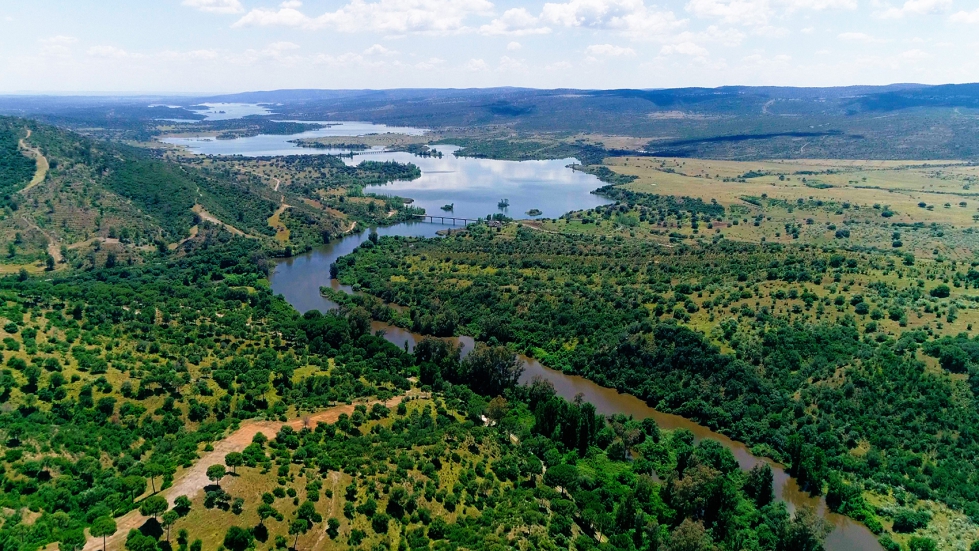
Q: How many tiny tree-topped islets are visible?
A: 3